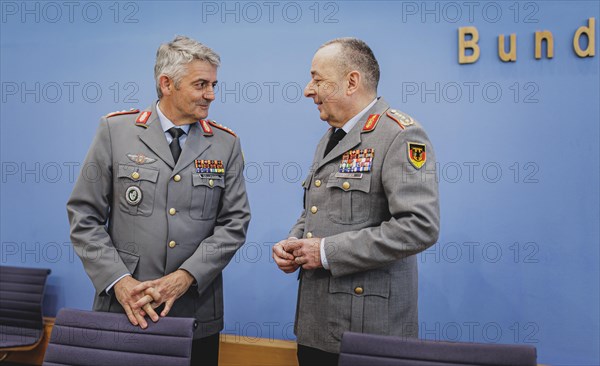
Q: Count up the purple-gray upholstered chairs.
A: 3